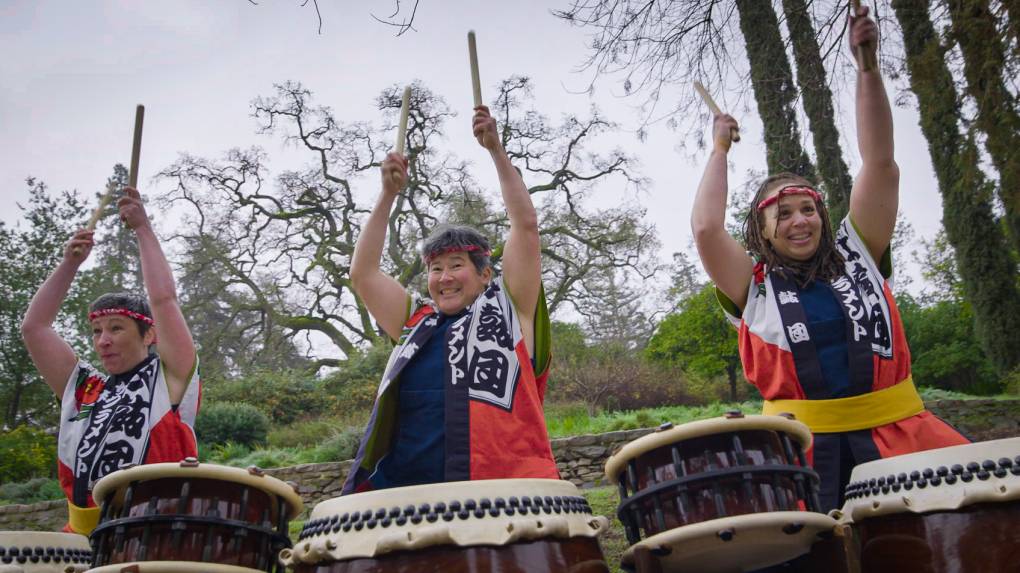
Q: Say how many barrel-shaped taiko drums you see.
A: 3